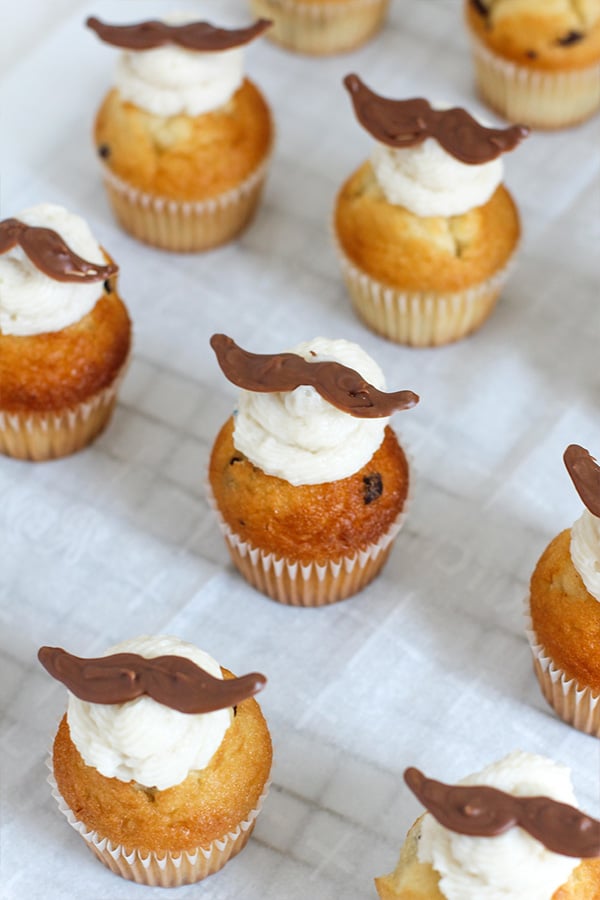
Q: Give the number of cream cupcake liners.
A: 8